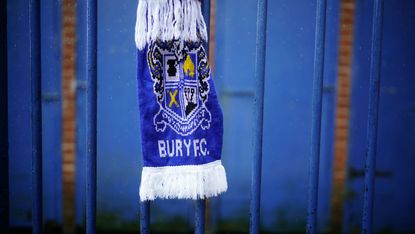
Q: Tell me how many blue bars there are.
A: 7